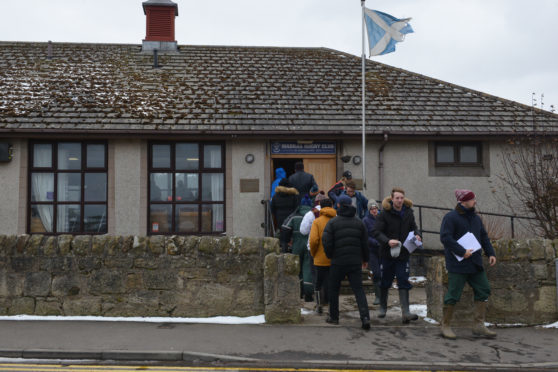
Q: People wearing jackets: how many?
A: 12